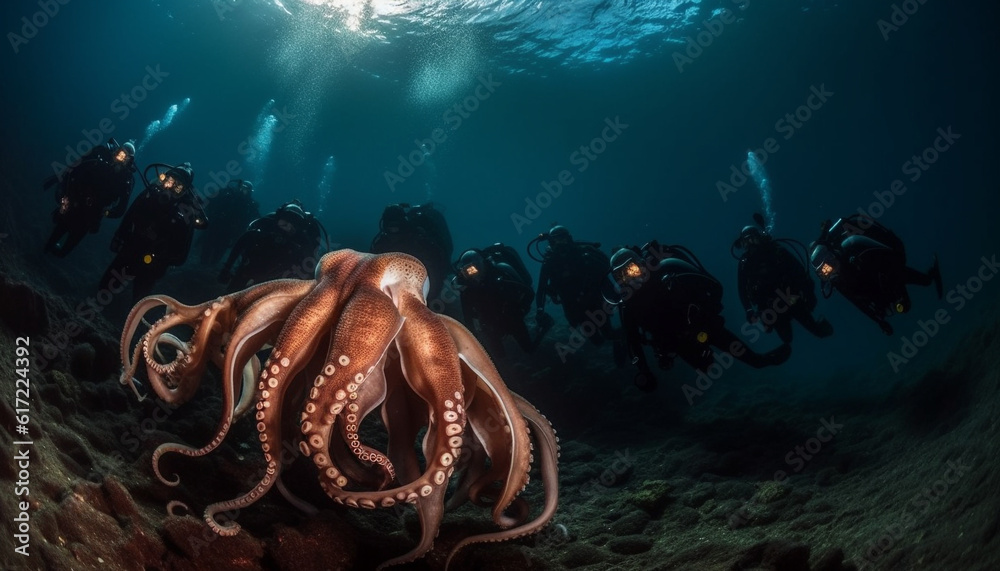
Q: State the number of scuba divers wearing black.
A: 10